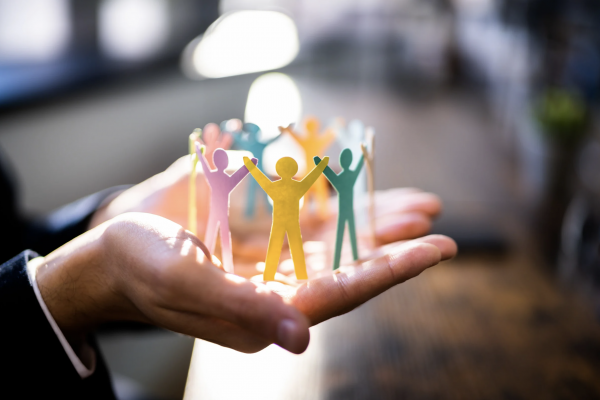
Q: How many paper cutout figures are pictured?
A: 9